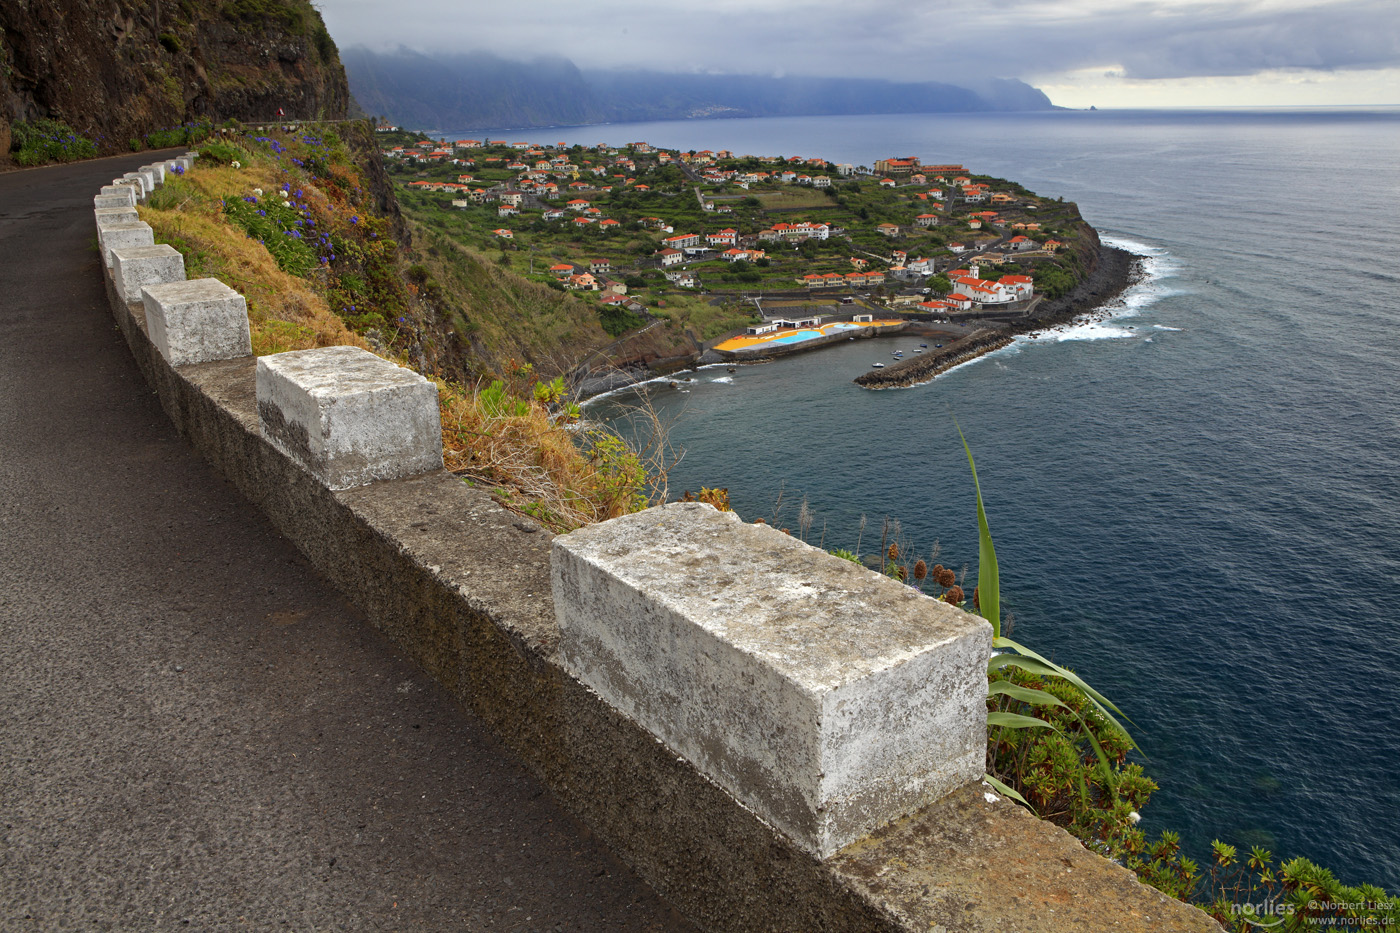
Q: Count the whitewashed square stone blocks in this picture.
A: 15